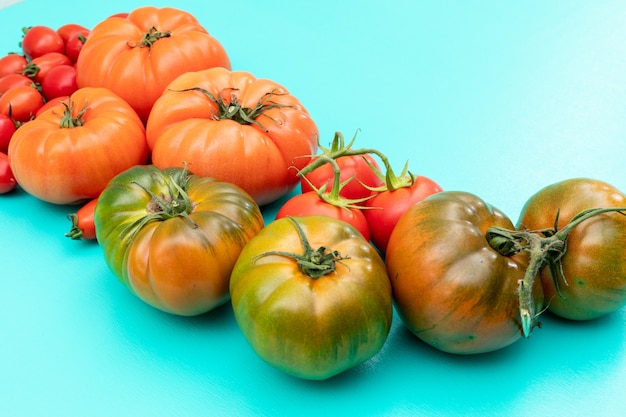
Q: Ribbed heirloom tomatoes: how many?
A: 7